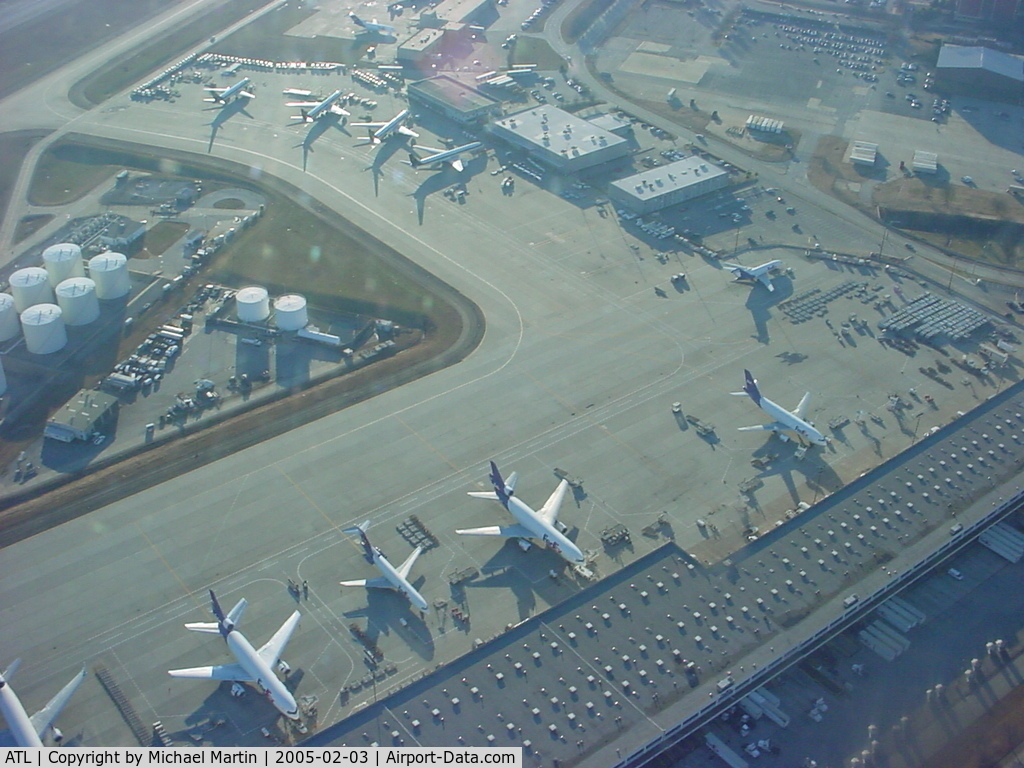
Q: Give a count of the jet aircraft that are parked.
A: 11